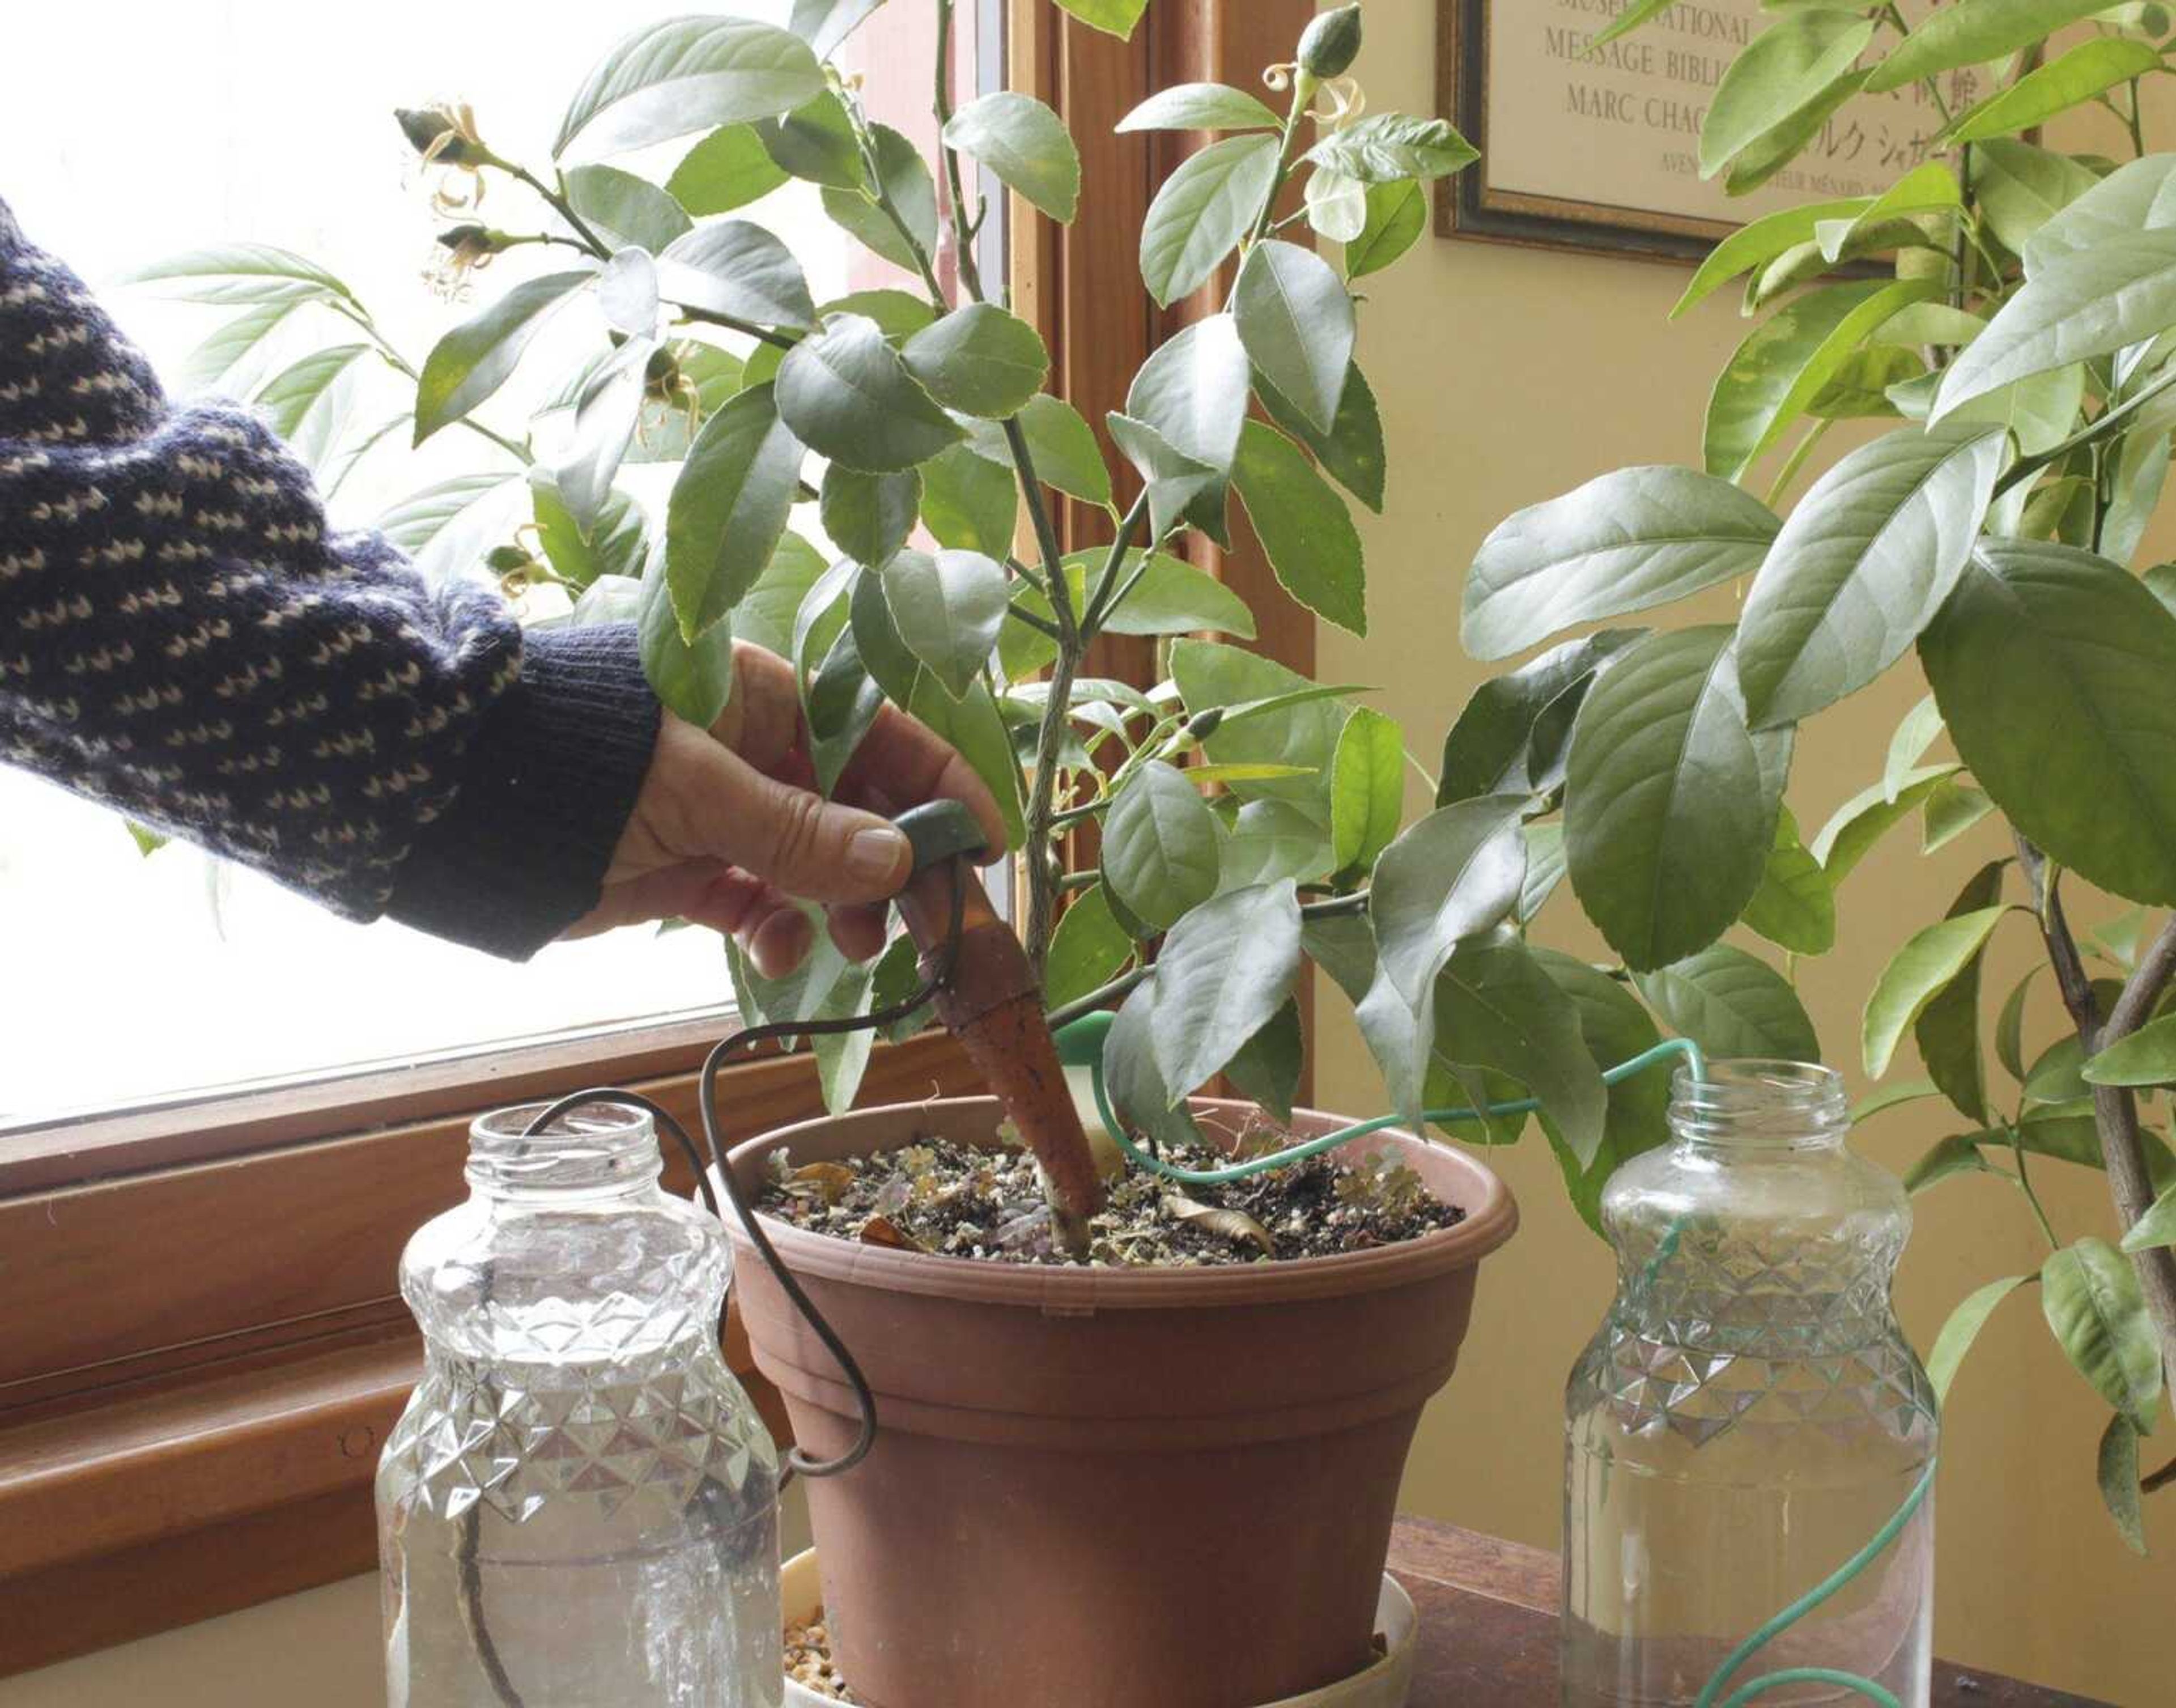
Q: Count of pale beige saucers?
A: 1